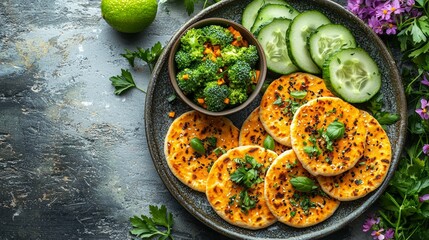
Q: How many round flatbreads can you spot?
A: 7